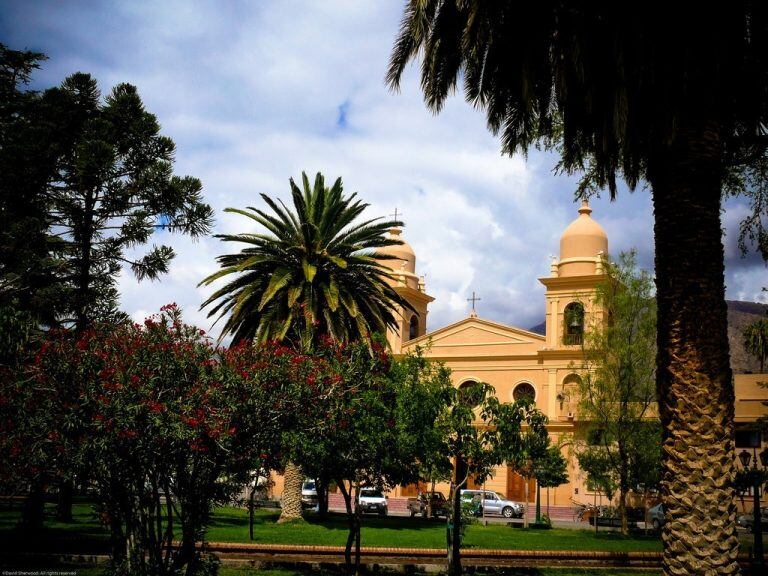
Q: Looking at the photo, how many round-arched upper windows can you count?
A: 2